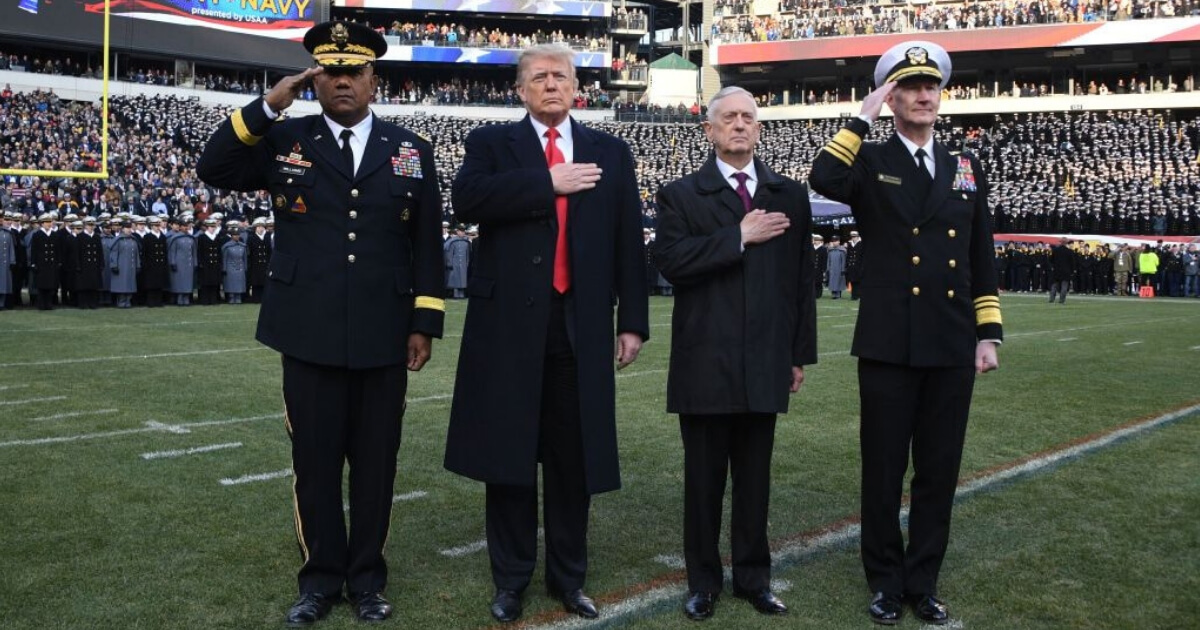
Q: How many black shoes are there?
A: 8